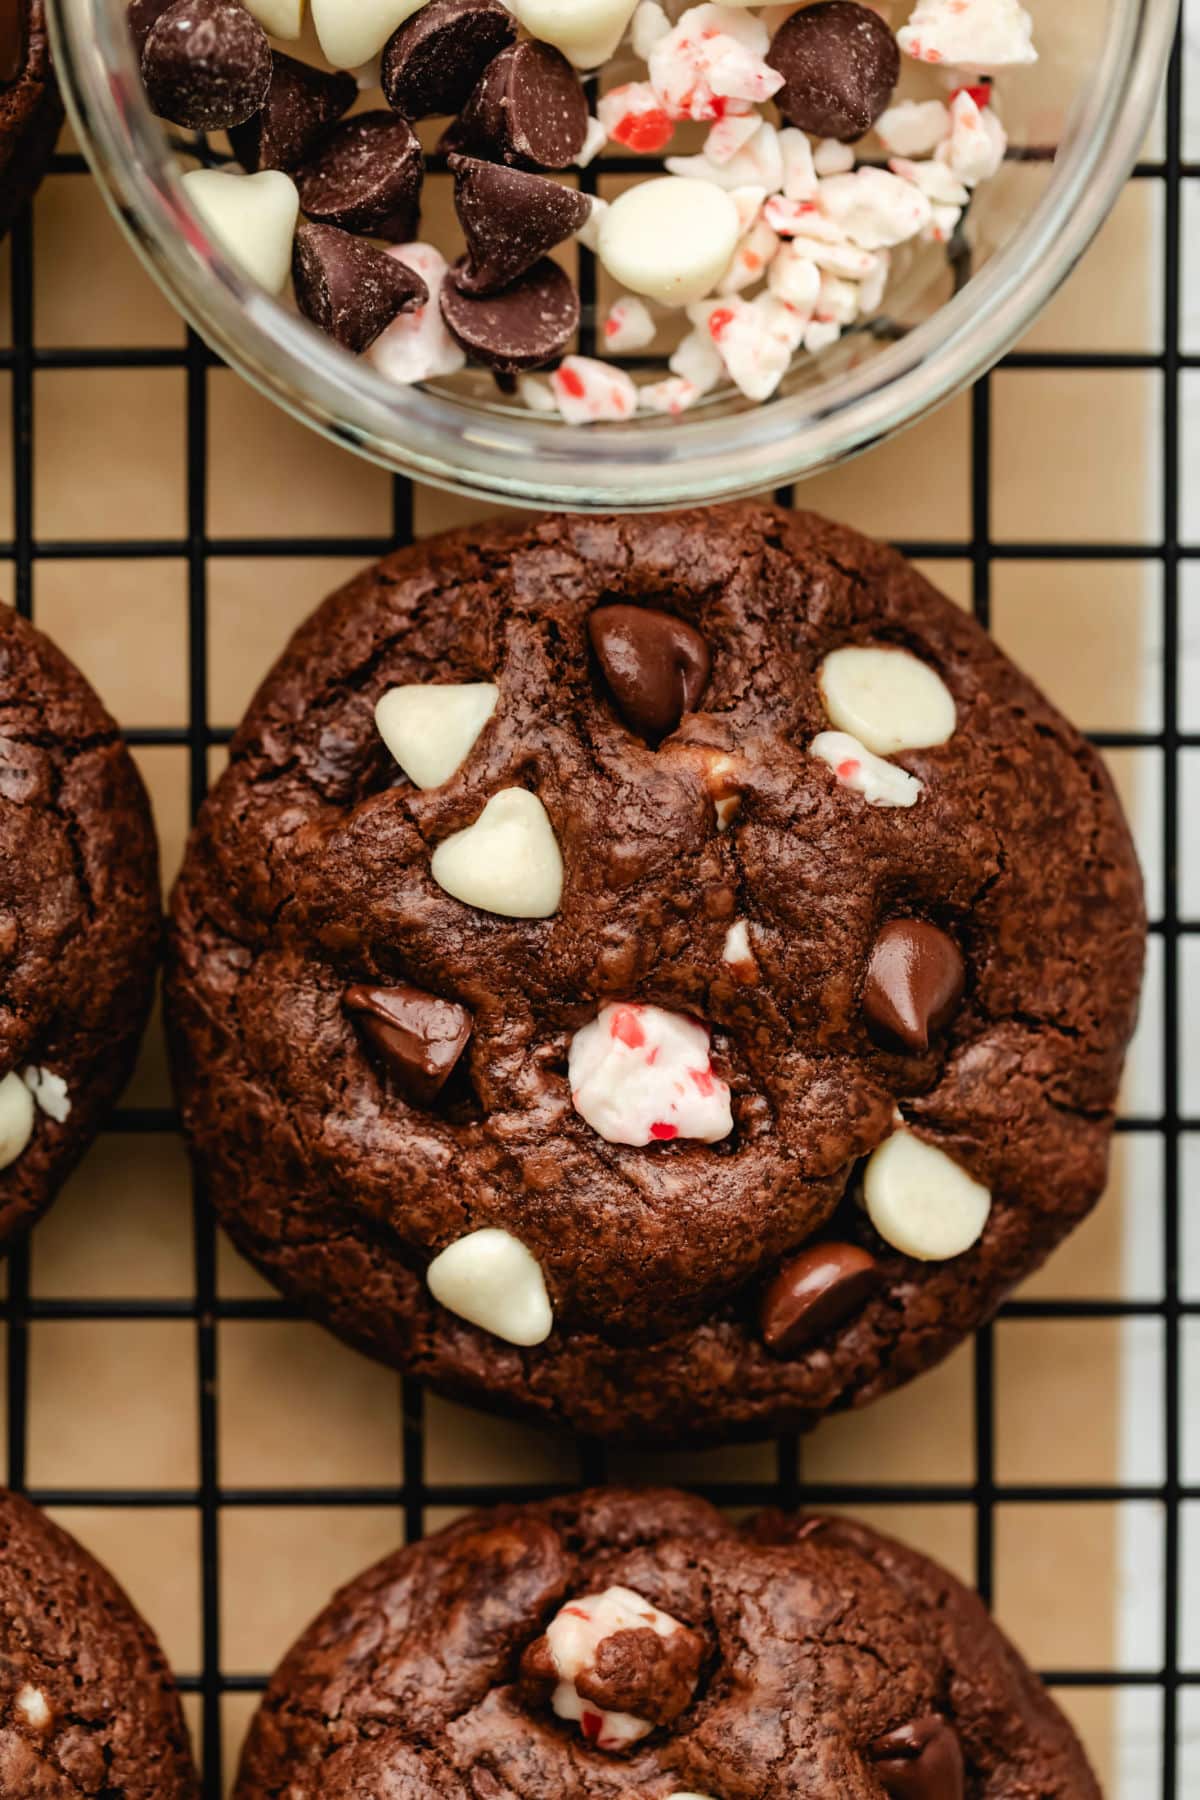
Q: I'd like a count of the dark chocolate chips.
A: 15